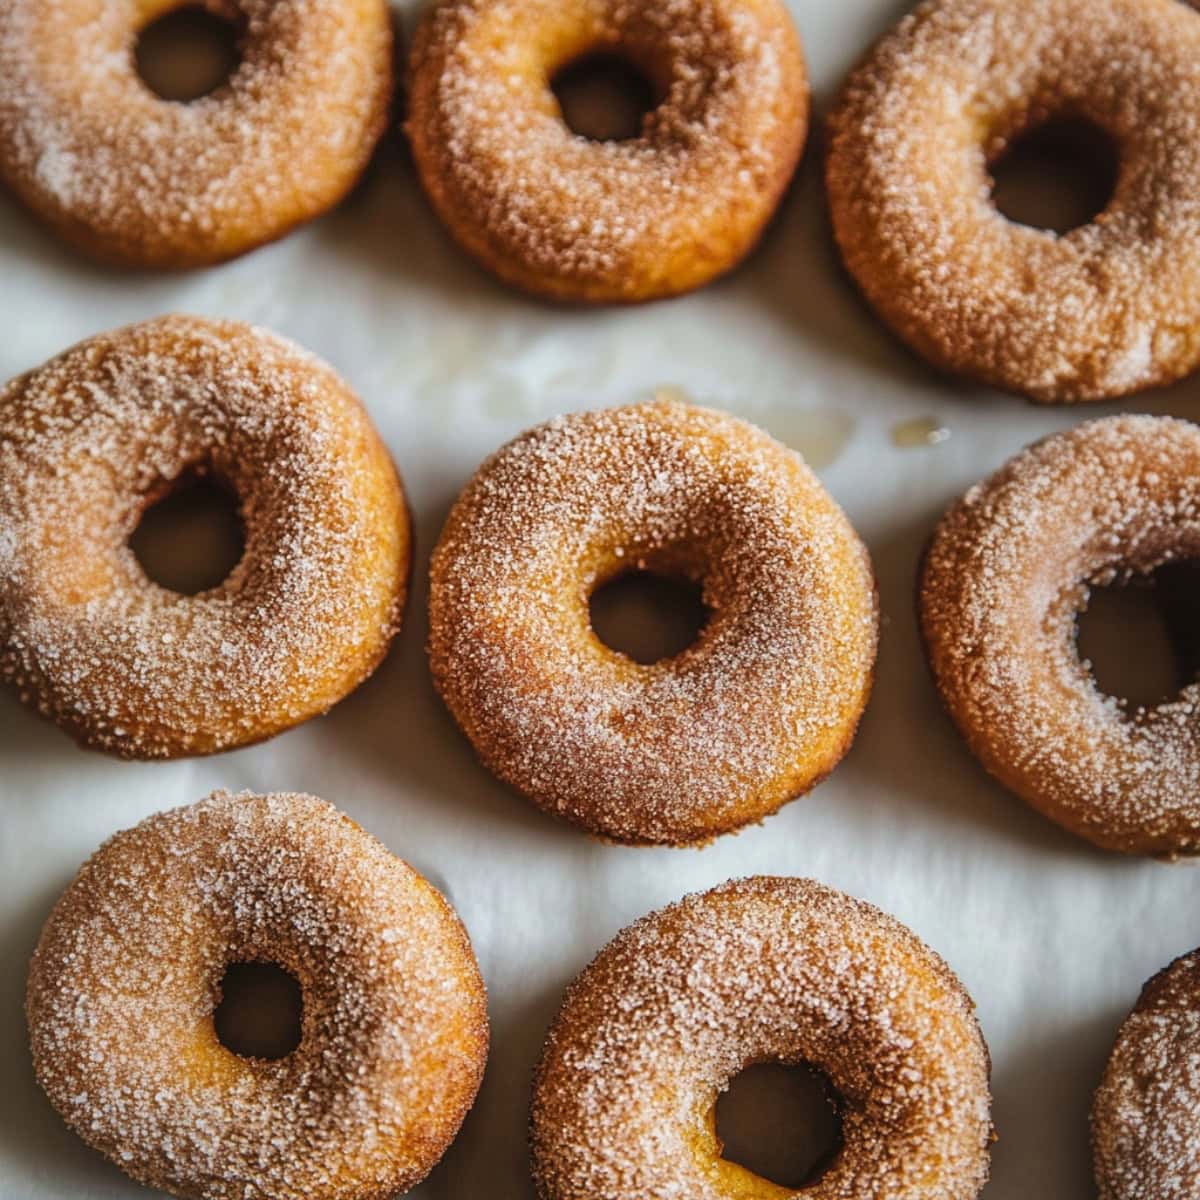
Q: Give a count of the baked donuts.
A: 9